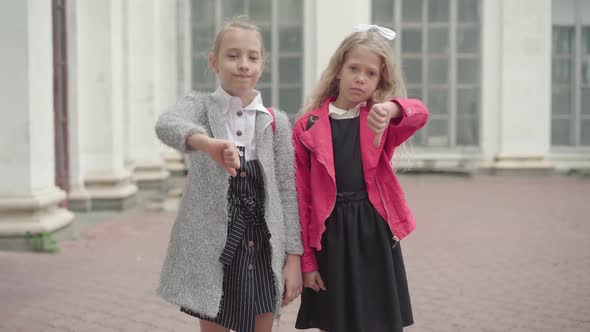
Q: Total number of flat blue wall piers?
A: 0